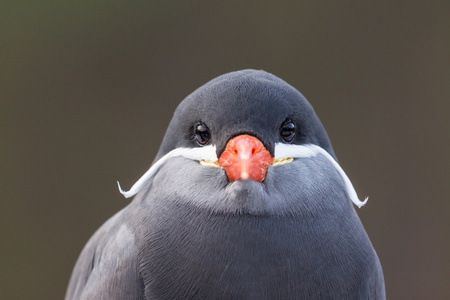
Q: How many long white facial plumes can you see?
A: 2